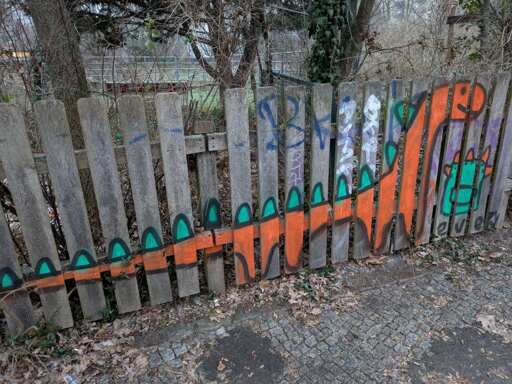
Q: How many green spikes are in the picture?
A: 15